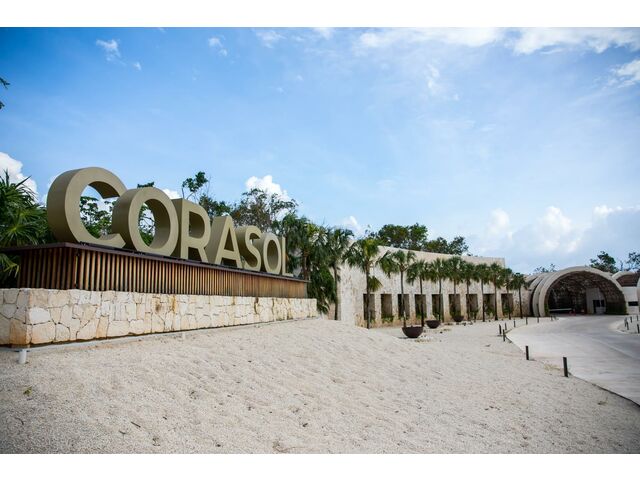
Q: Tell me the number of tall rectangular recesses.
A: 9